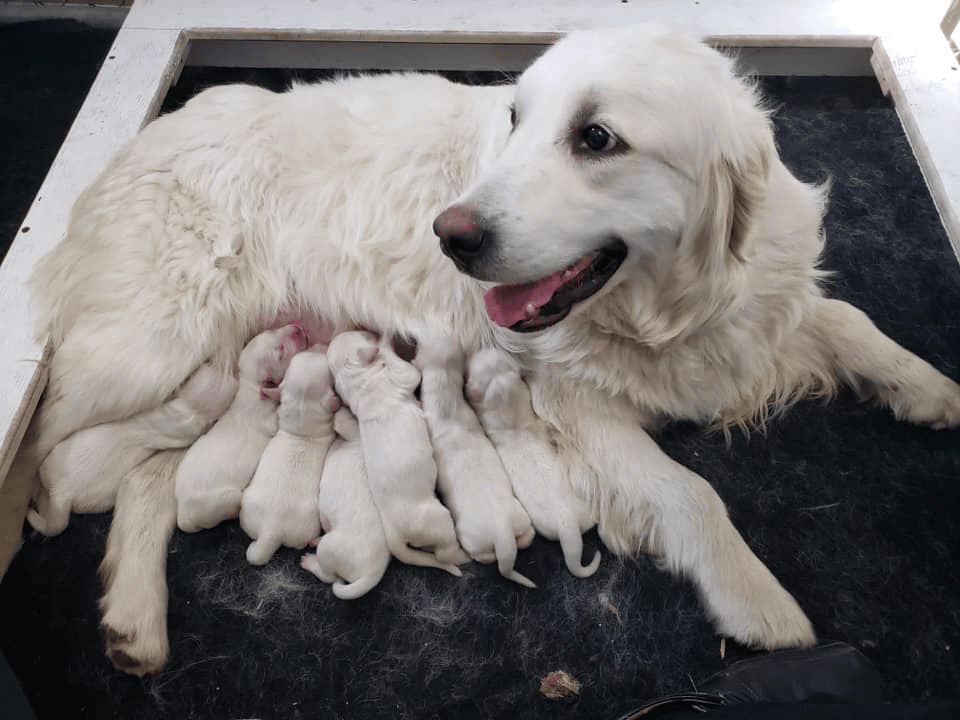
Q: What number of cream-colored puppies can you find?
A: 7